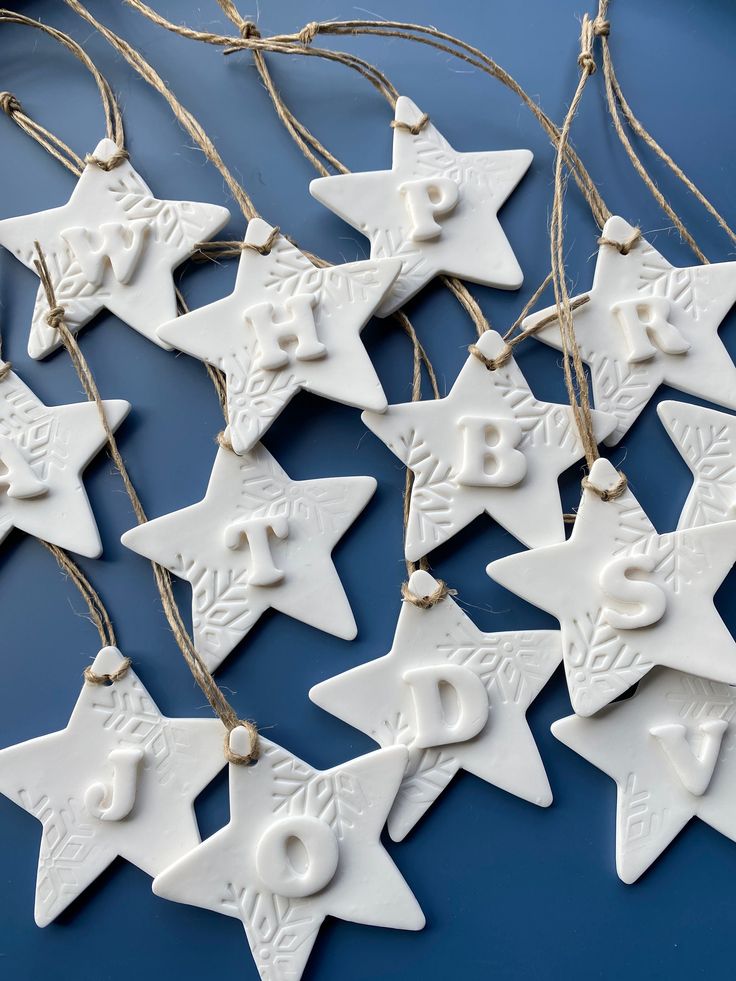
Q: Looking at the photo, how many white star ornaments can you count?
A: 13